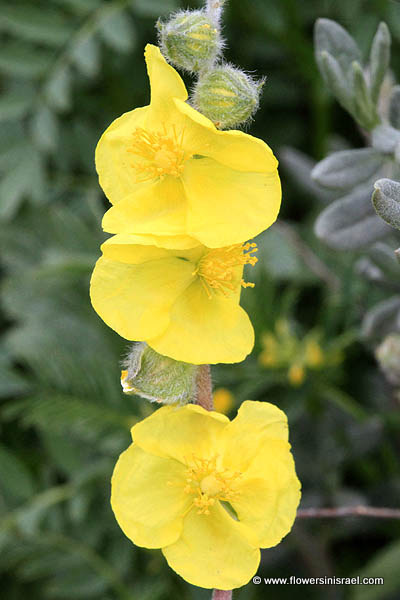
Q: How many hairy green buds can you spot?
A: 3